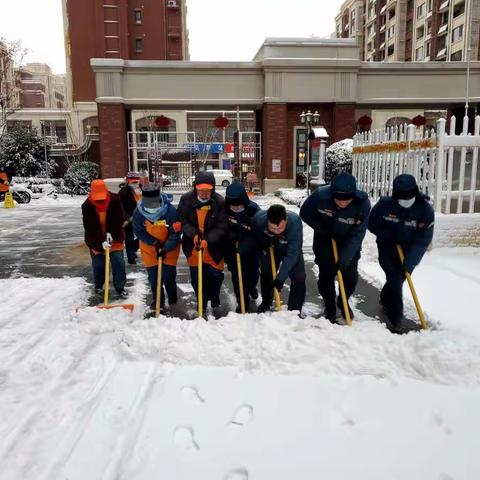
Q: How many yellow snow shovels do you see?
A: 7